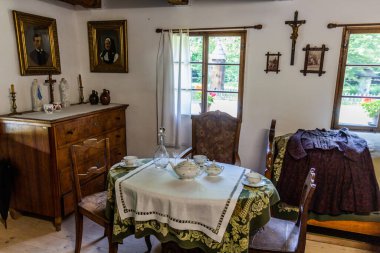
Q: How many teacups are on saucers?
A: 3